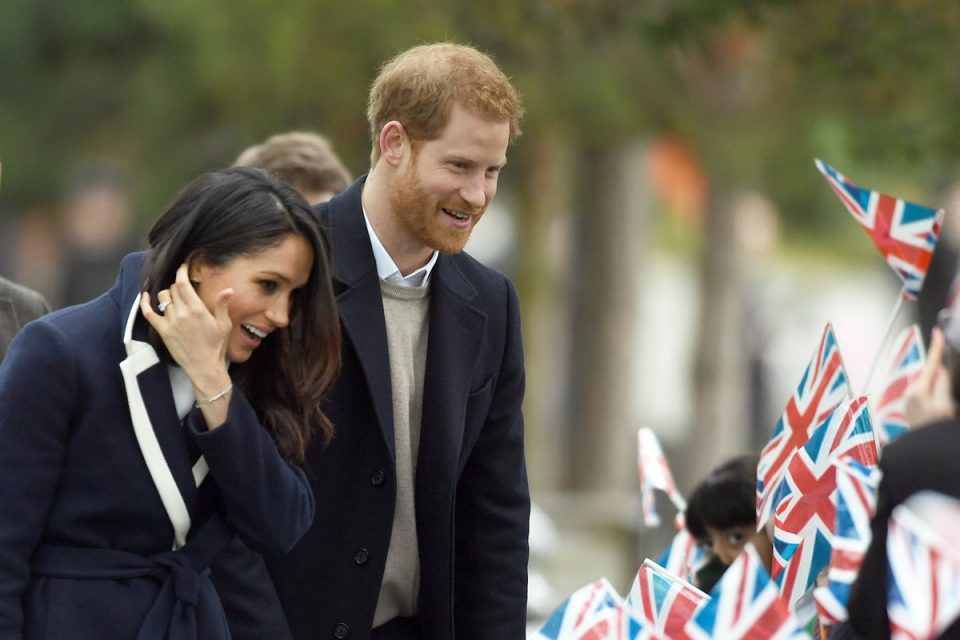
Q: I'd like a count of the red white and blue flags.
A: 11